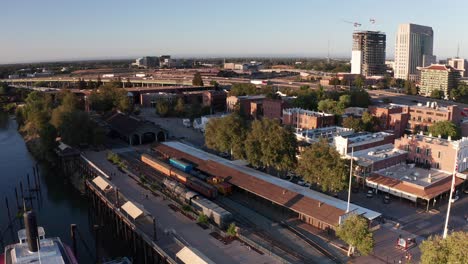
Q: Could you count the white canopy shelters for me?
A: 3